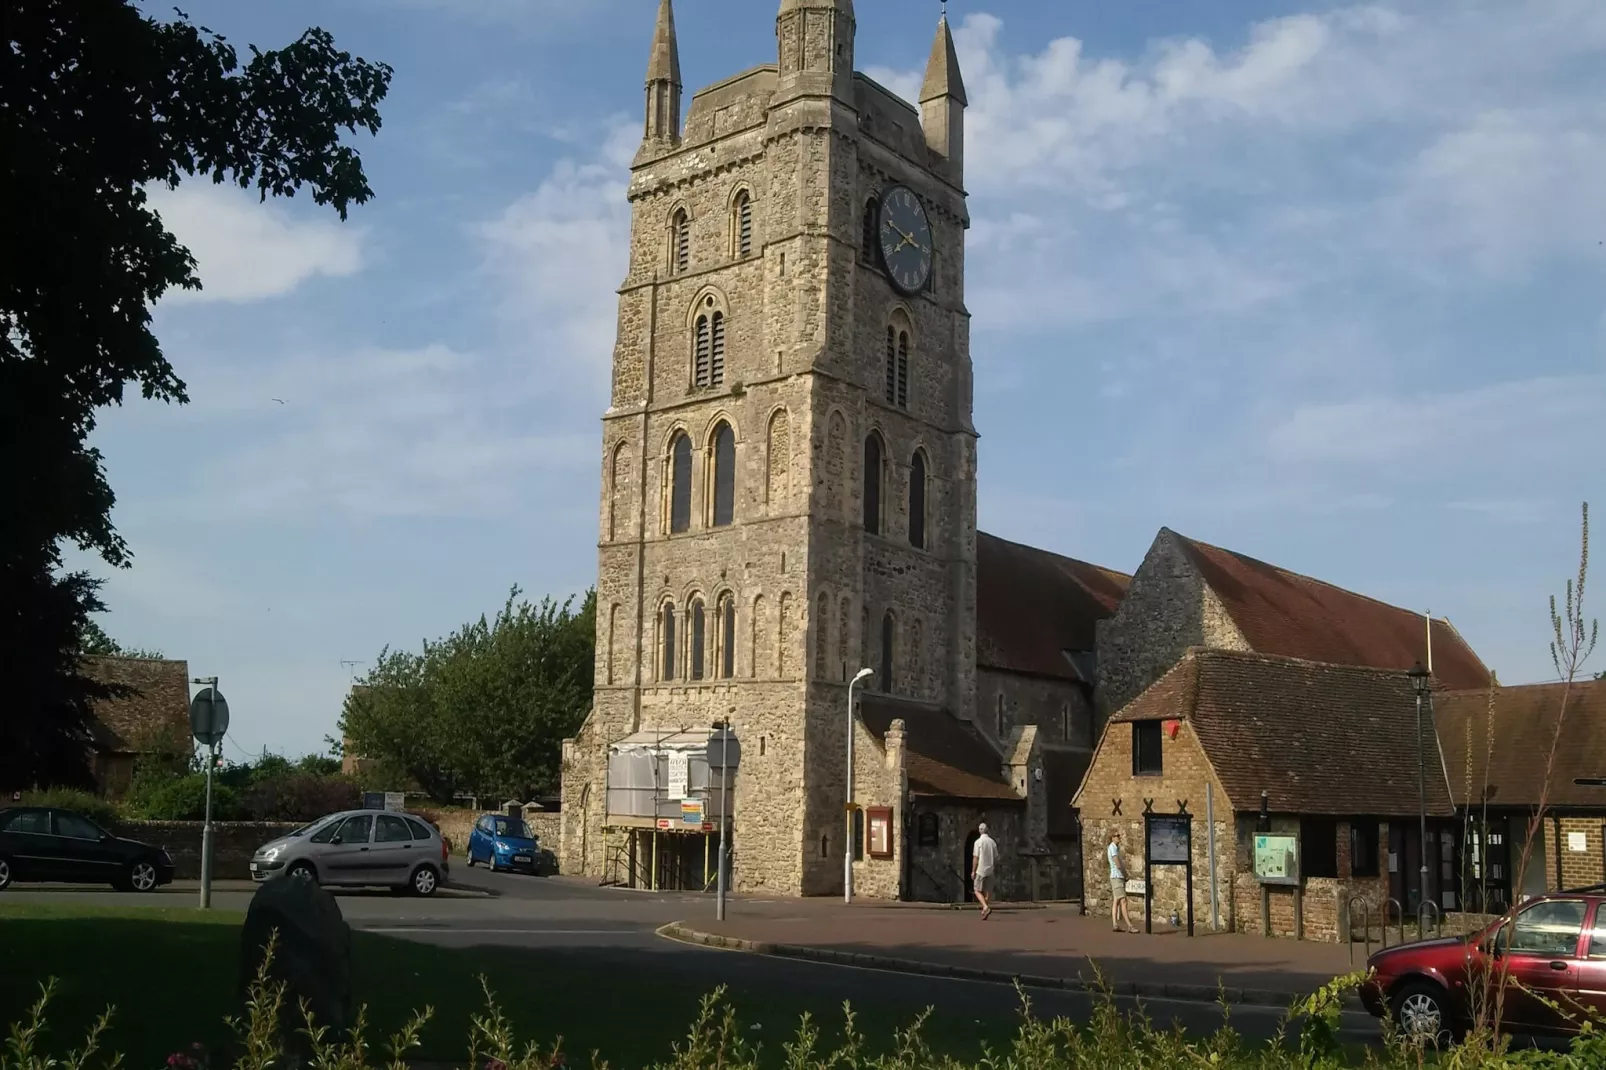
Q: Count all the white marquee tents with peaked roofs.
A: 0